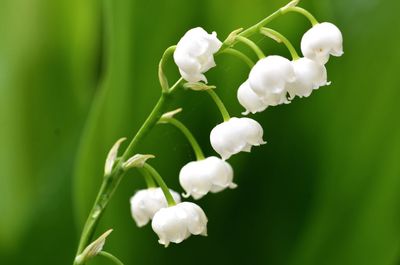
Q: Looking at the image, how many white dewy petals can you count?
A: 9